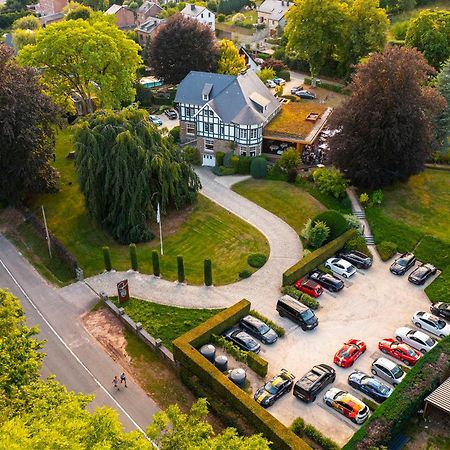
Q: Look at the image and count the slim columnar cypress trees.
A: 5